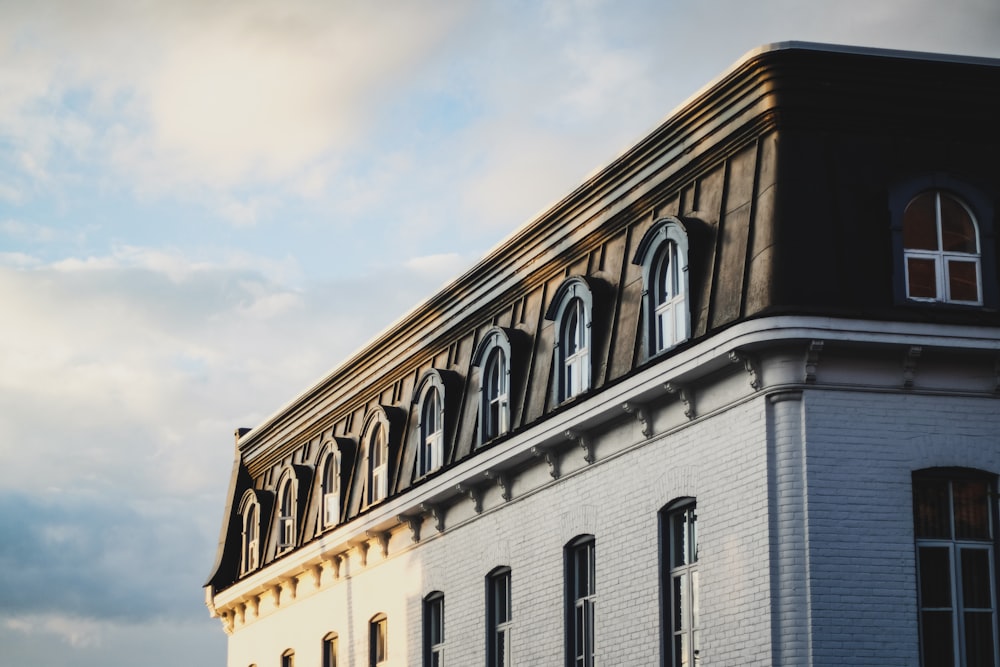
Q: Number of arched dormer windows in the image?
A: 9